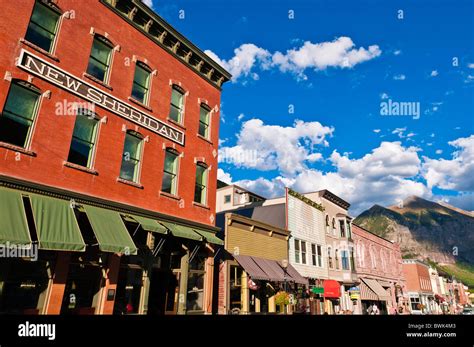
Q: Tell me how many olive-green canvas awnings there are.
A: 6